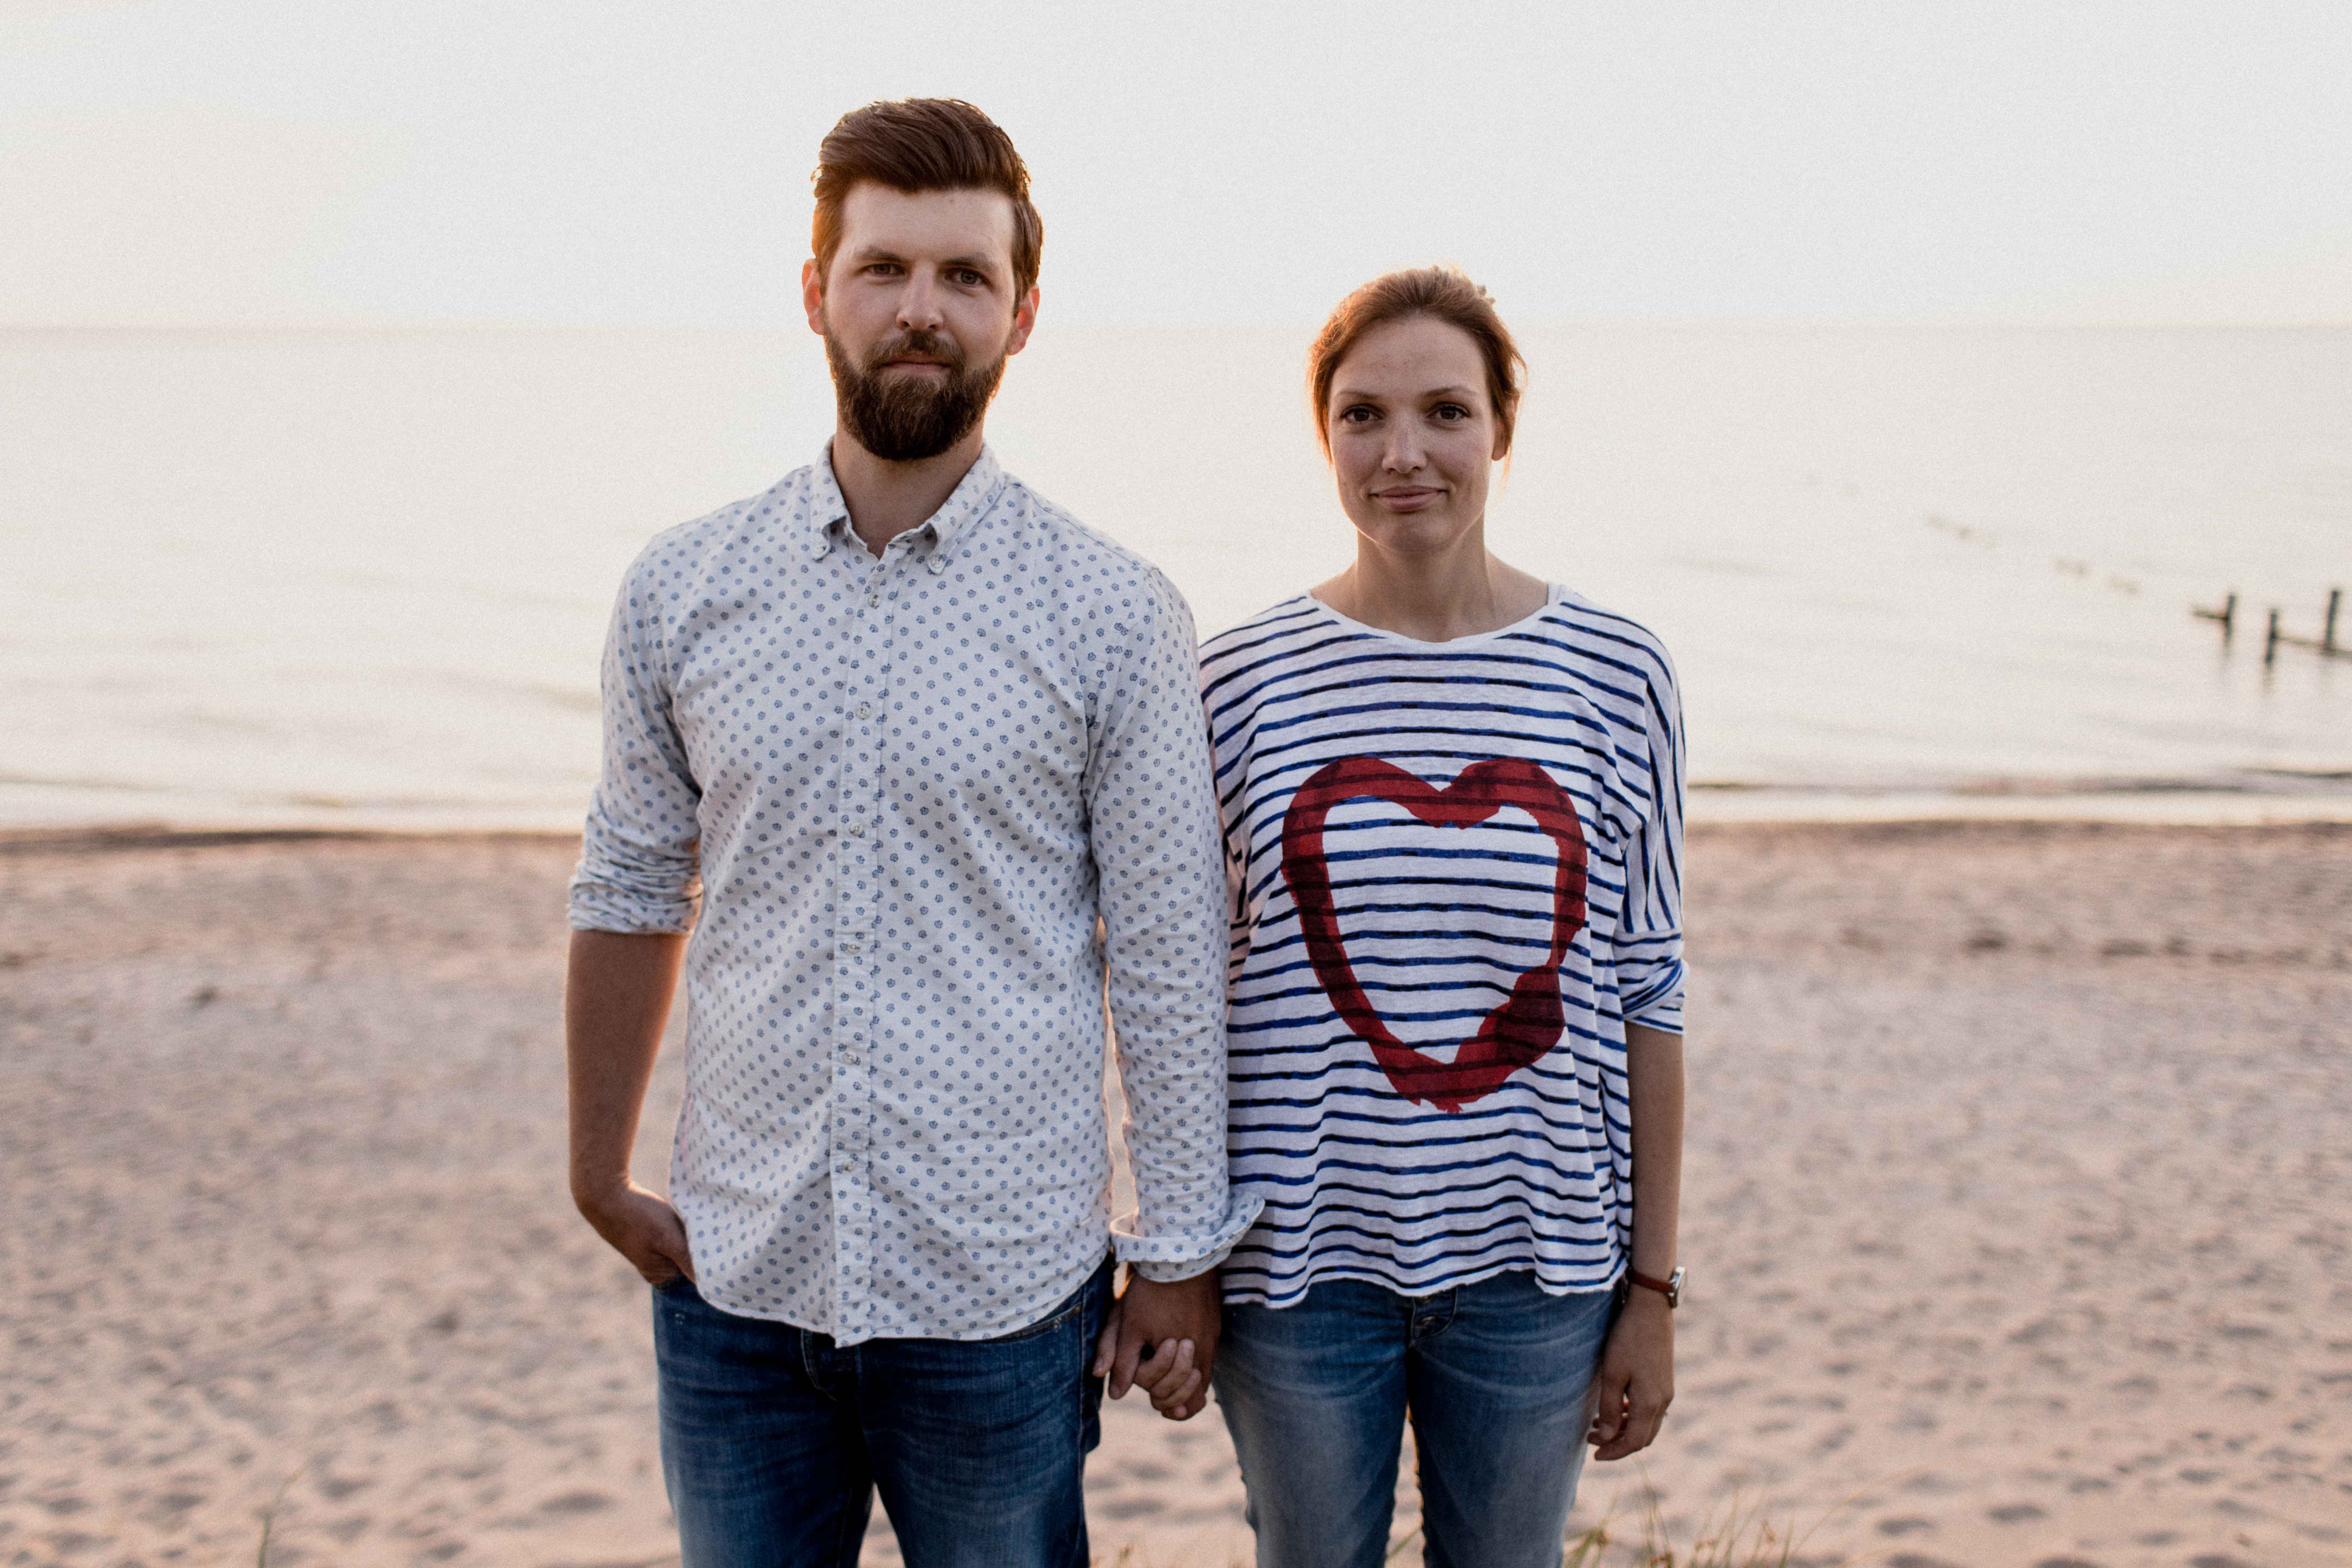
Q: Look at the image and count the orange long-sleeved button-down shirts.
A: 0